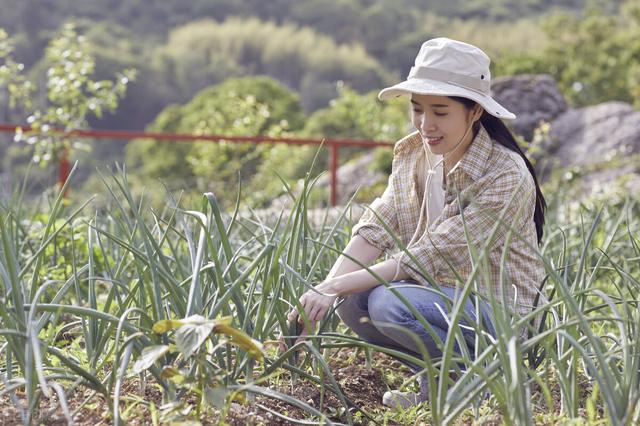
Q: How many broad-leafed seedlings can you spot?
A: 1